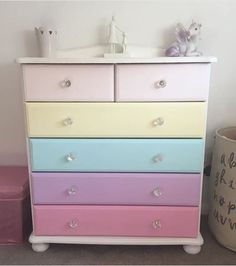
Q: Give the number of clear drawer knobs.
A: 10